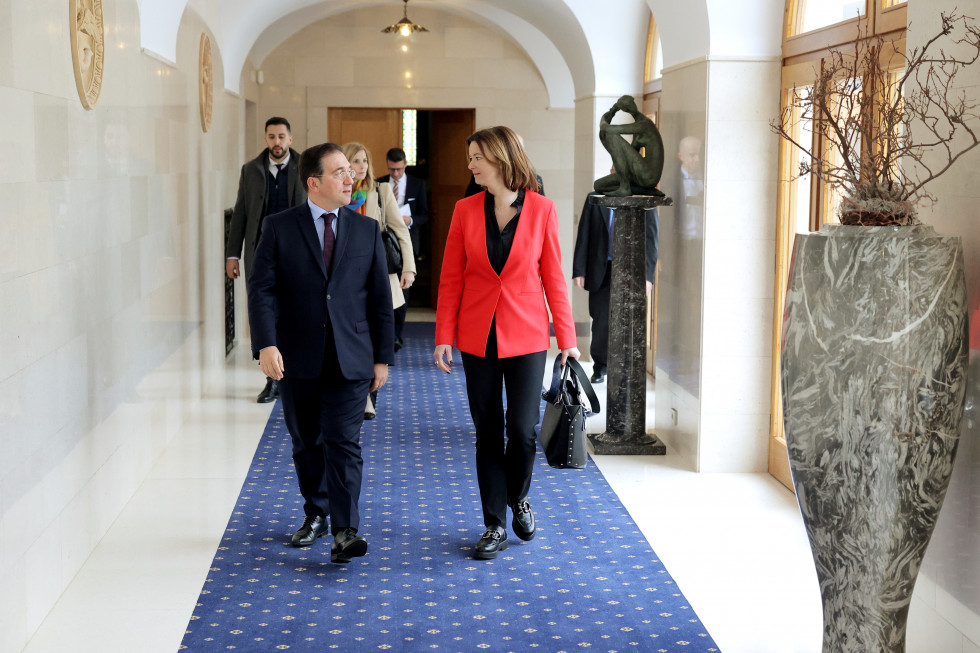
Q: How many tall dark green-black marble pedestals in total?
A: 1